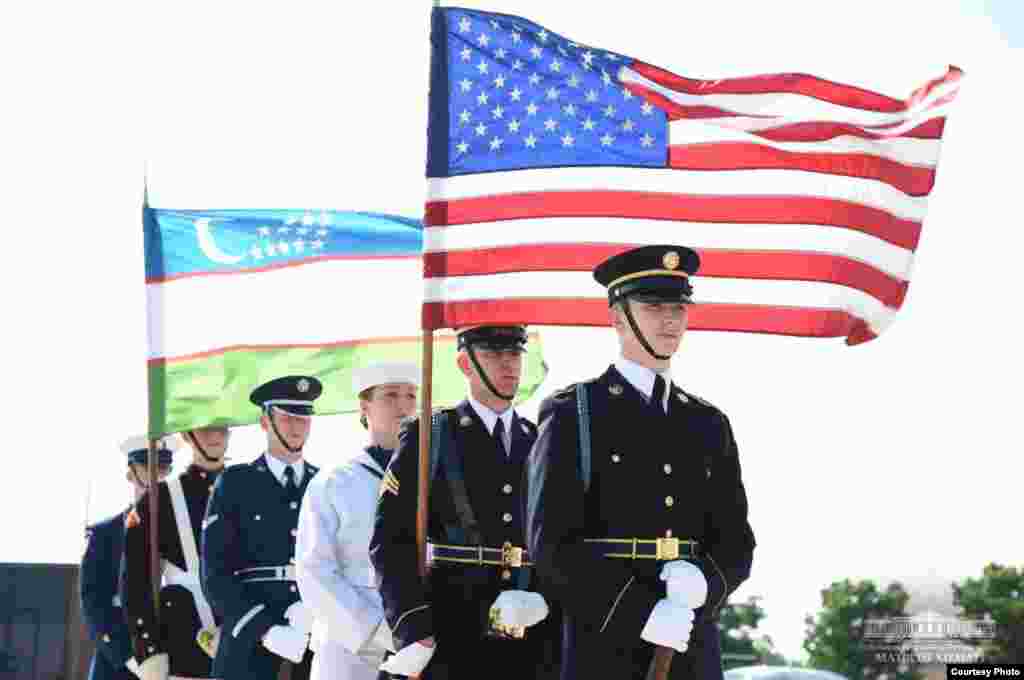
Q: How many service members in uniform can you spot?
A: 6